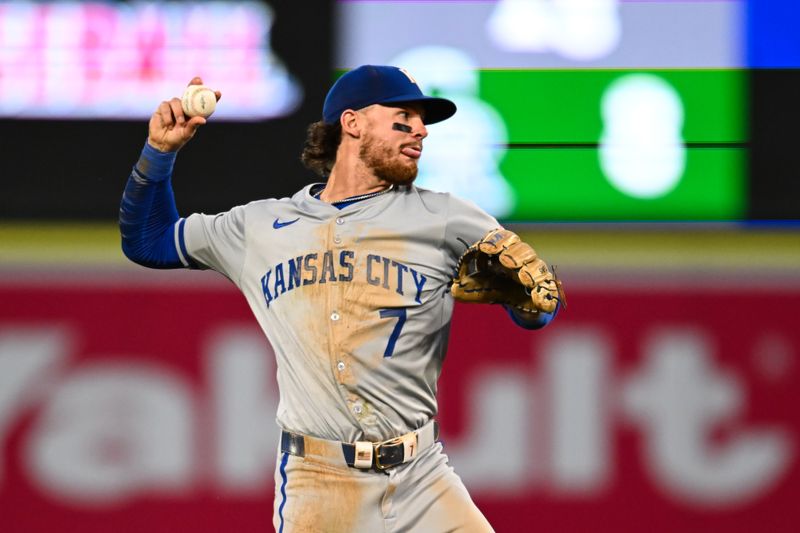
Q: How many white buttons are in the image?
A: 5